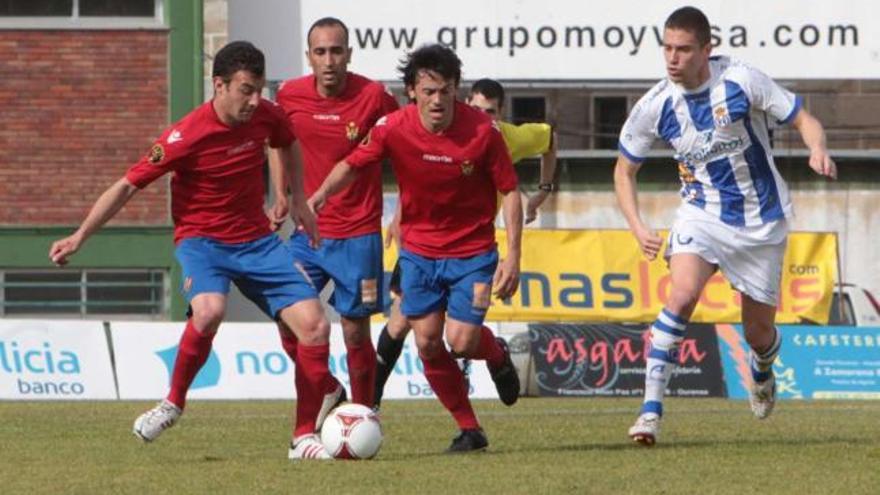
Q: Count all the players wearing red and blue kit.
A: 3